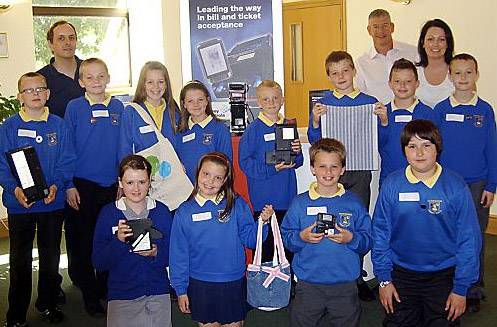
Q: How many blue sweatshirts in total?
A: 12